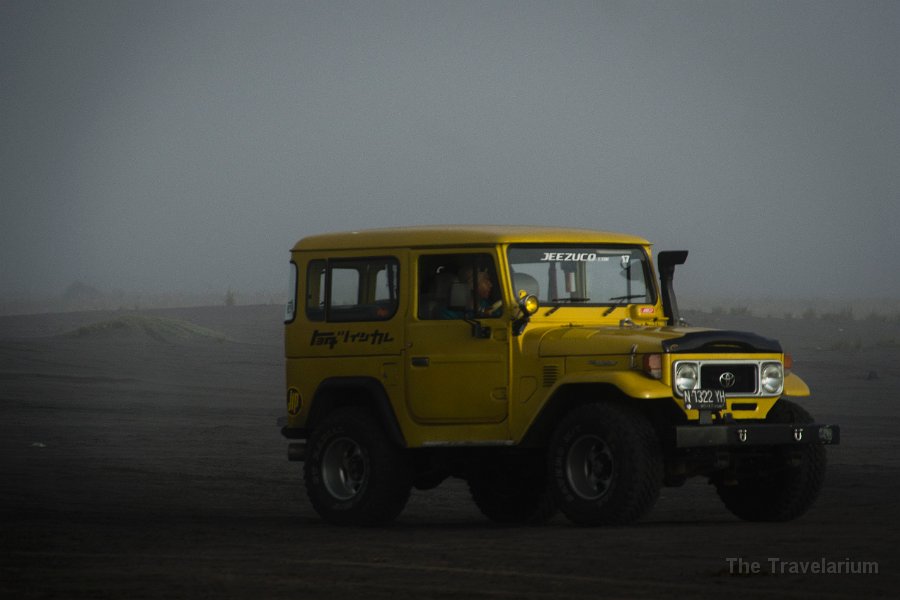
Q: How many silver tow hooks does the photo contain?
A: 2